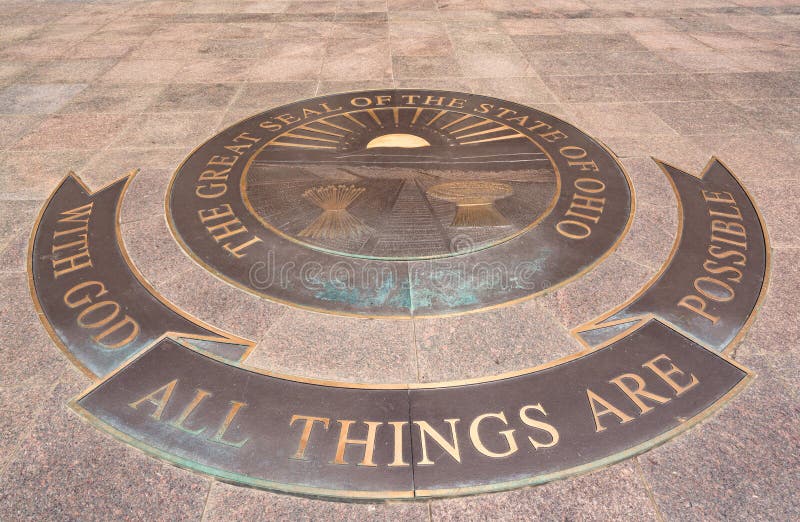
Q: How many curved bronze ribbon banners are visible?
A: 3